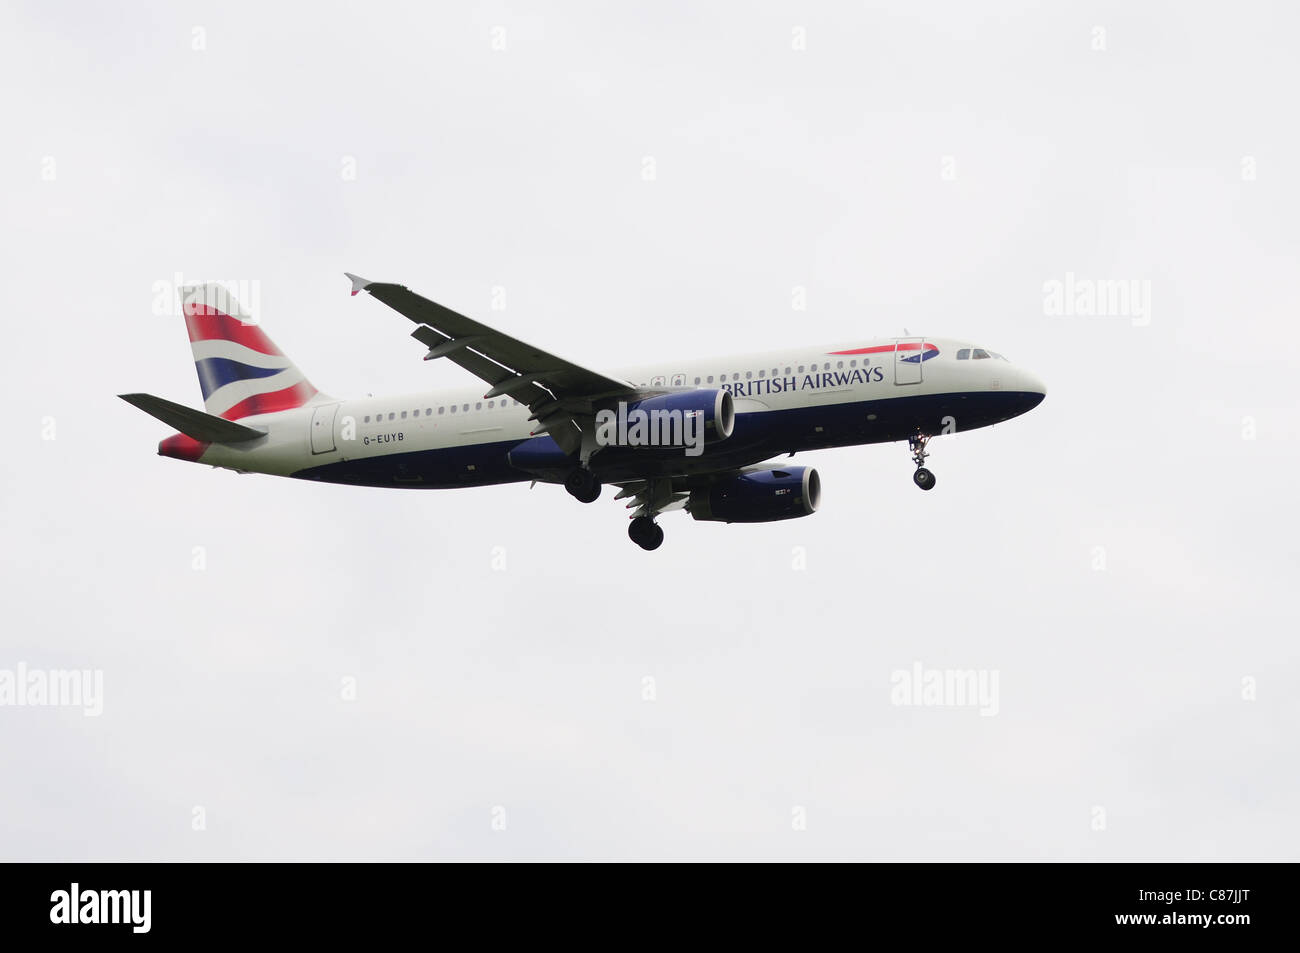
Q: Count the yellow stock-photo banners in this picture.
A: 0